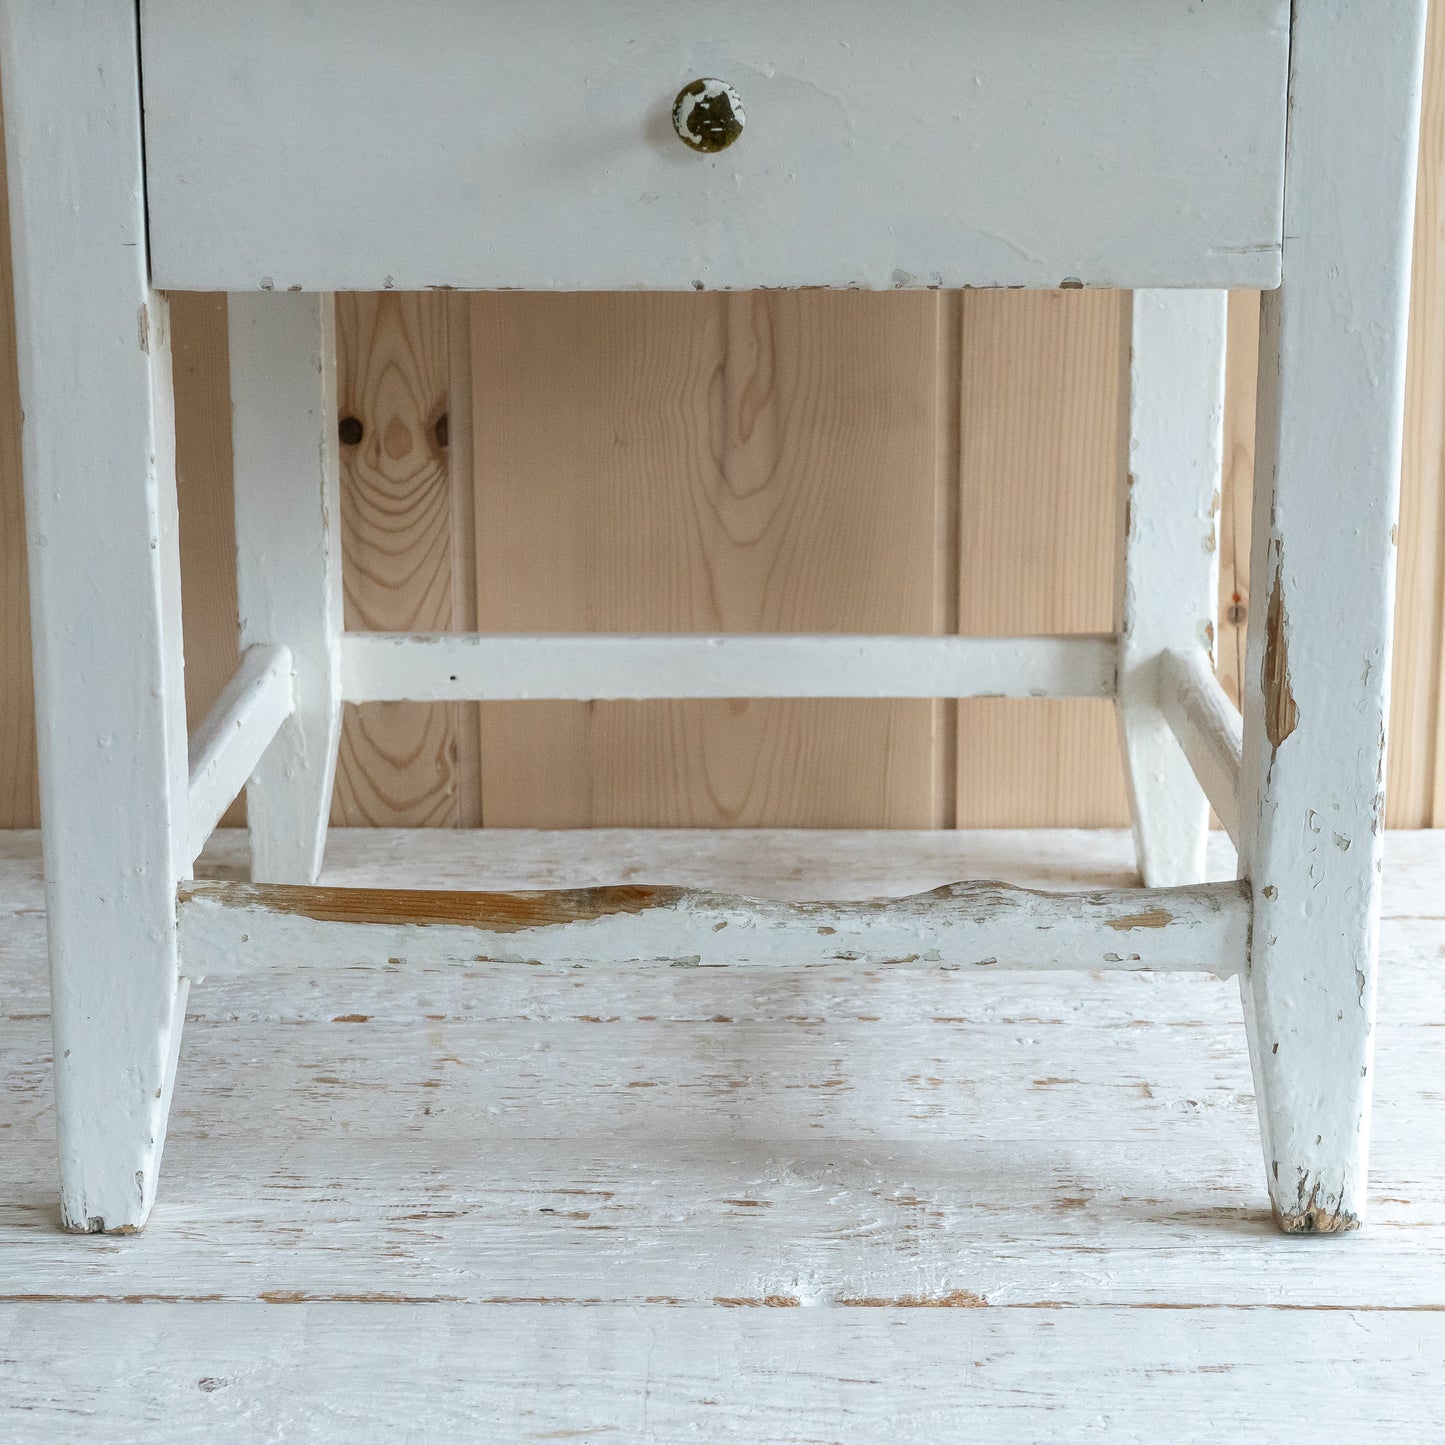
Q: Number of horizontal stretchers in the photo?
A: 4